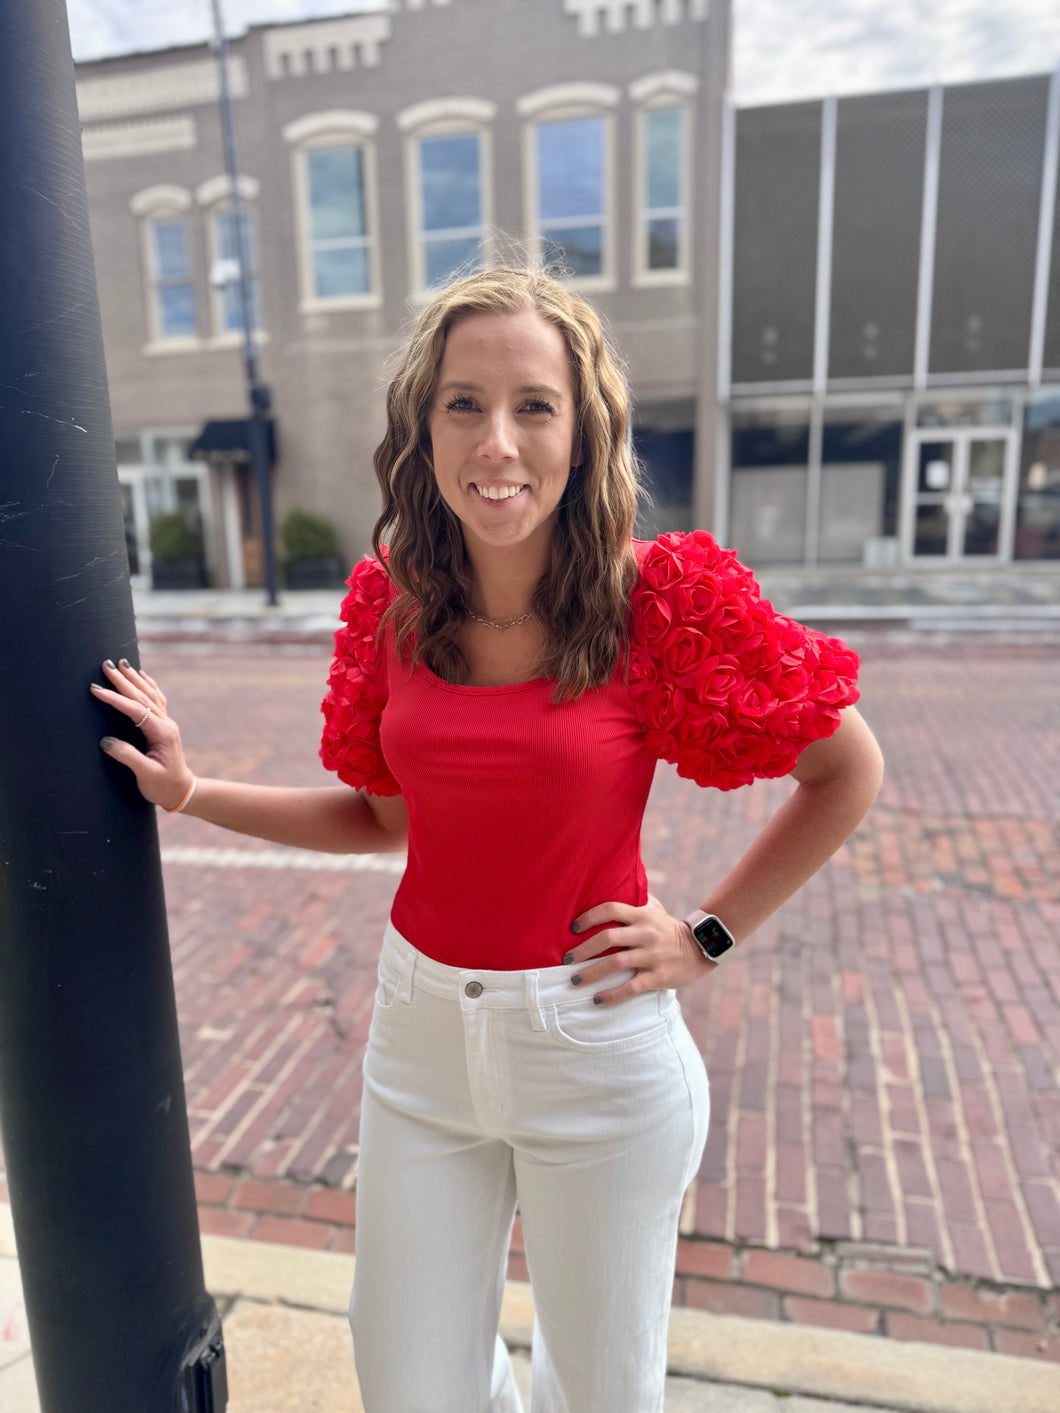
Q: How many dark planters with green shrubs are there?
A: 2